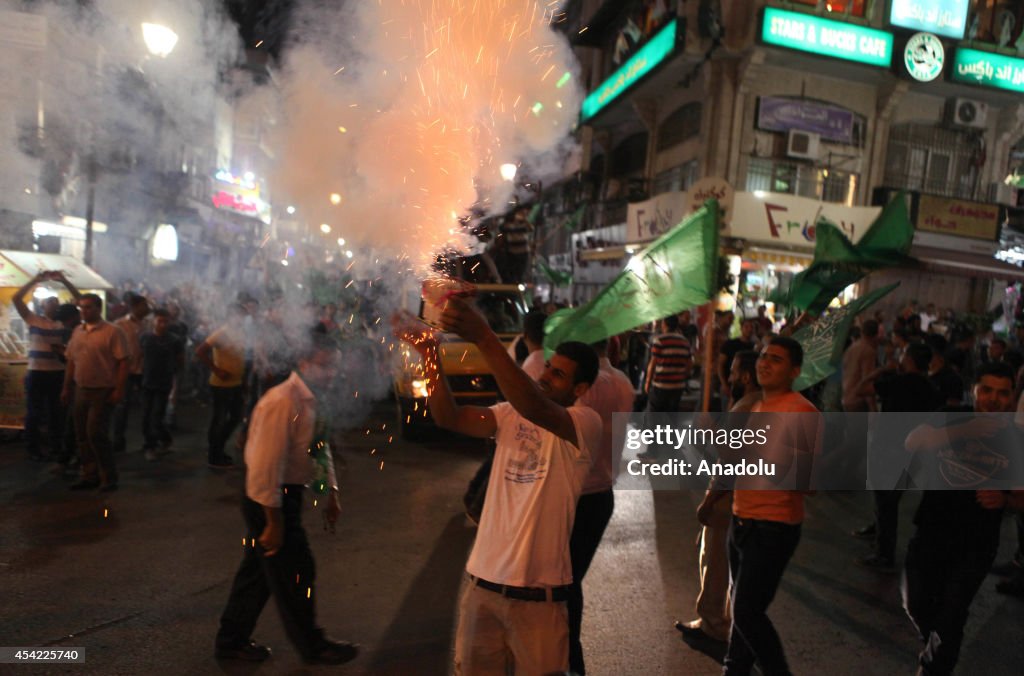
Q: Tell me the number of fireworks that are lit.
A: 1